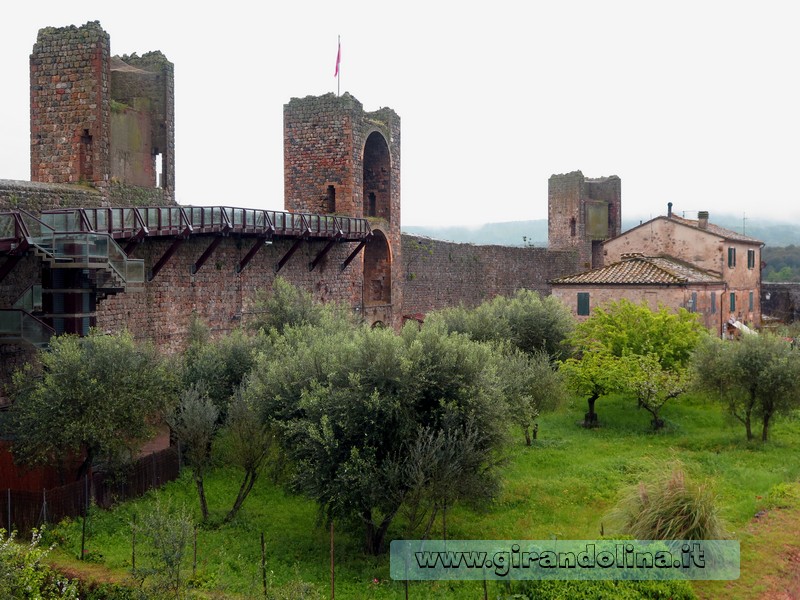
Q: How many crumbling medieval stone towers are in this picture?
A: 3